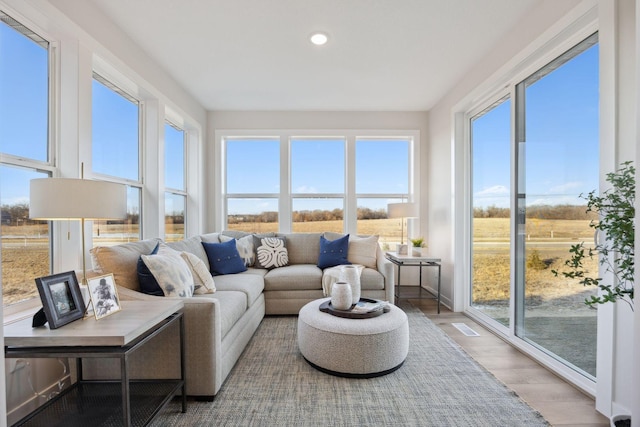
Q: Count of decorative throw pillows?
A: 8